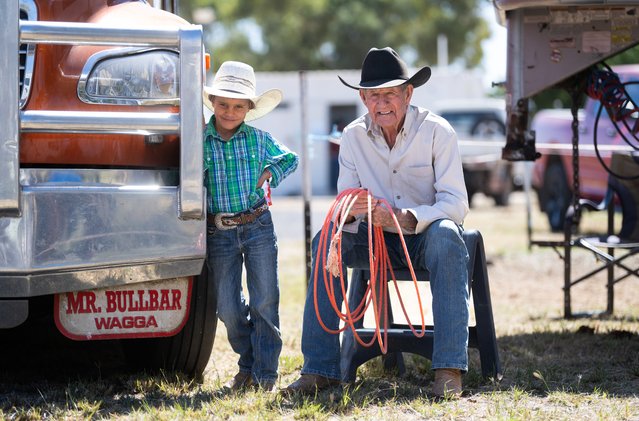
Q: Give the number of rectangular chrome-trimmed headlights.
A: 1